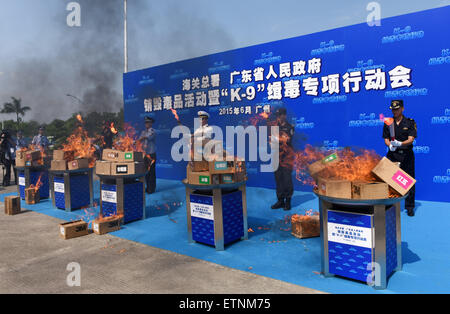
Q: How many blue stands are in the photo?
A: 5